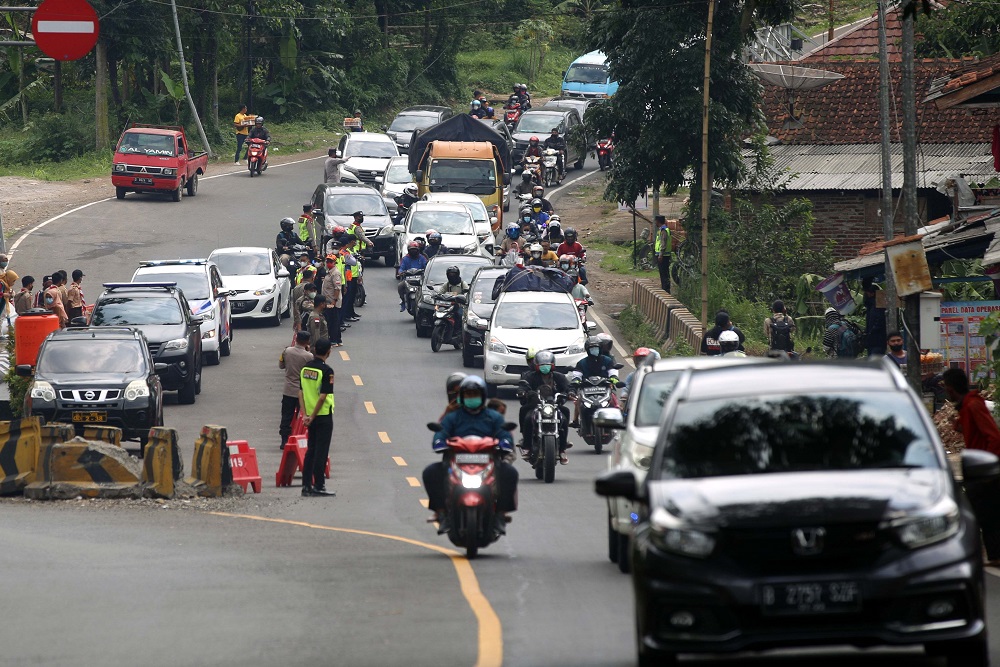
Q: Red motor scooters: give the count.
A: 4